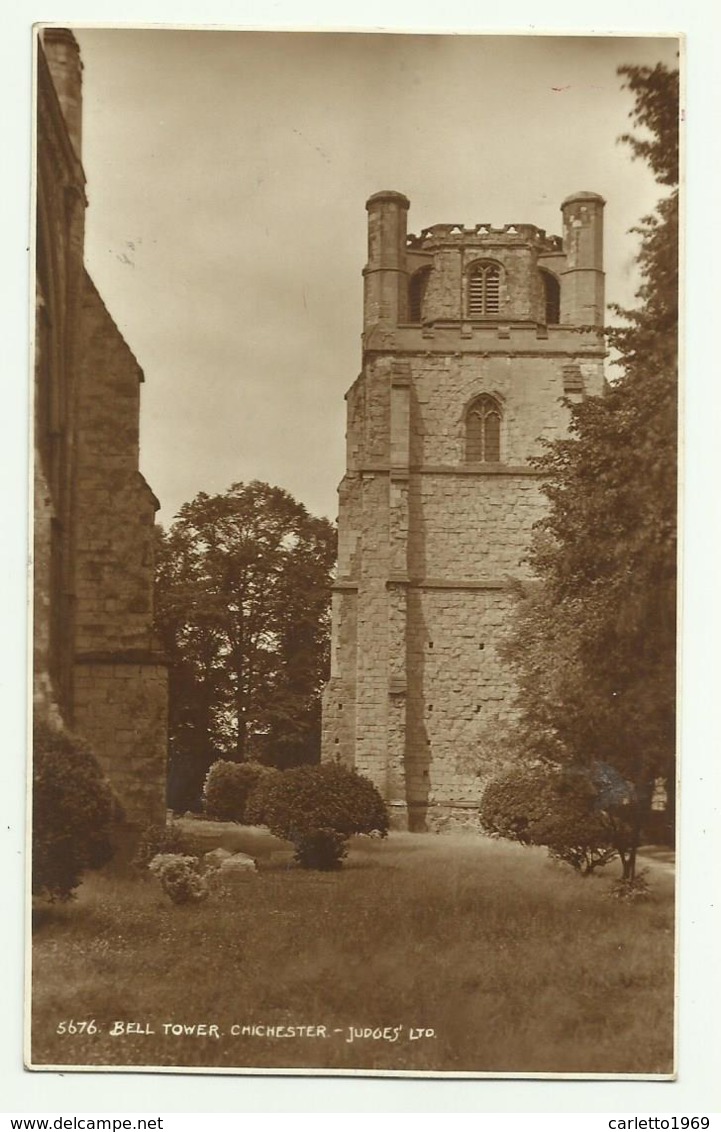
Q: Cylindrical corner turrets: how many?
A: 2